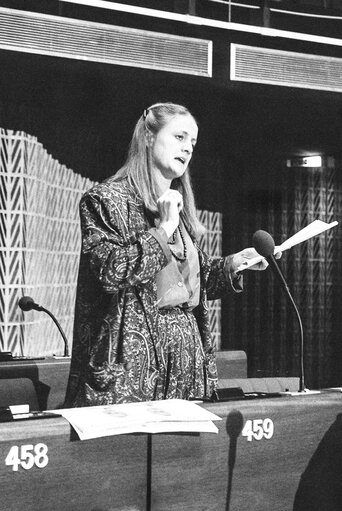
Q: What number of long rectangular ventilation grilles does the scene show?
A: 2